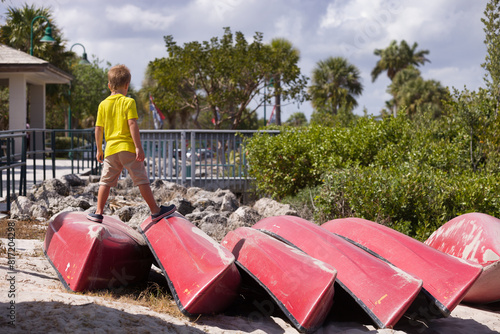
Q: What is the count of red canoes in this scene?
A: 6